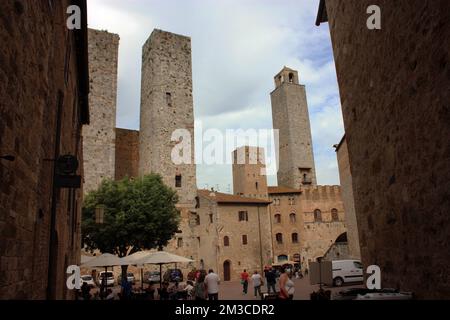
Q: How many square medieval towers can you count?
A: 4